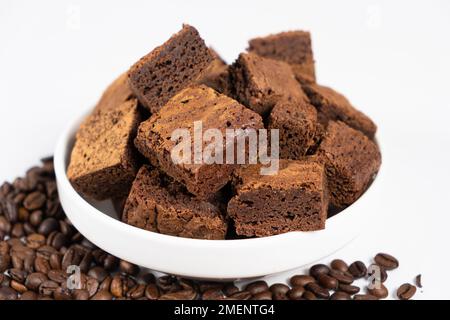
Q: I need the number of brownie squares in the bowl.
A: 12